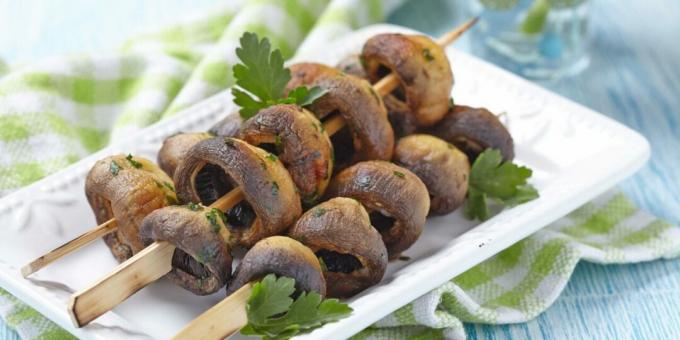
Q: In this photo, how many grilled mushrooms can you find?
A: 15